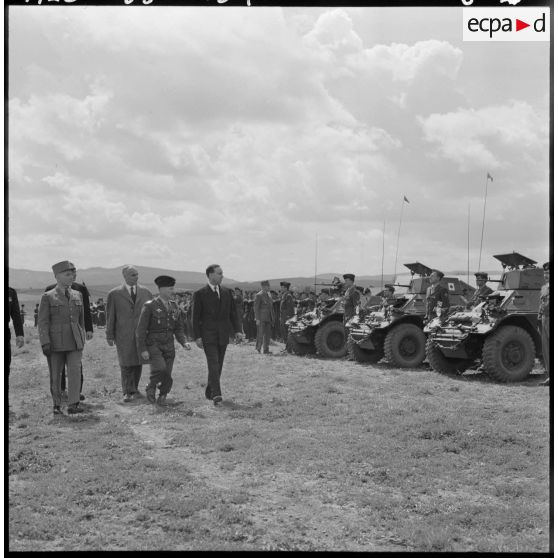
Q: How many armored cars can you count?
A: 3